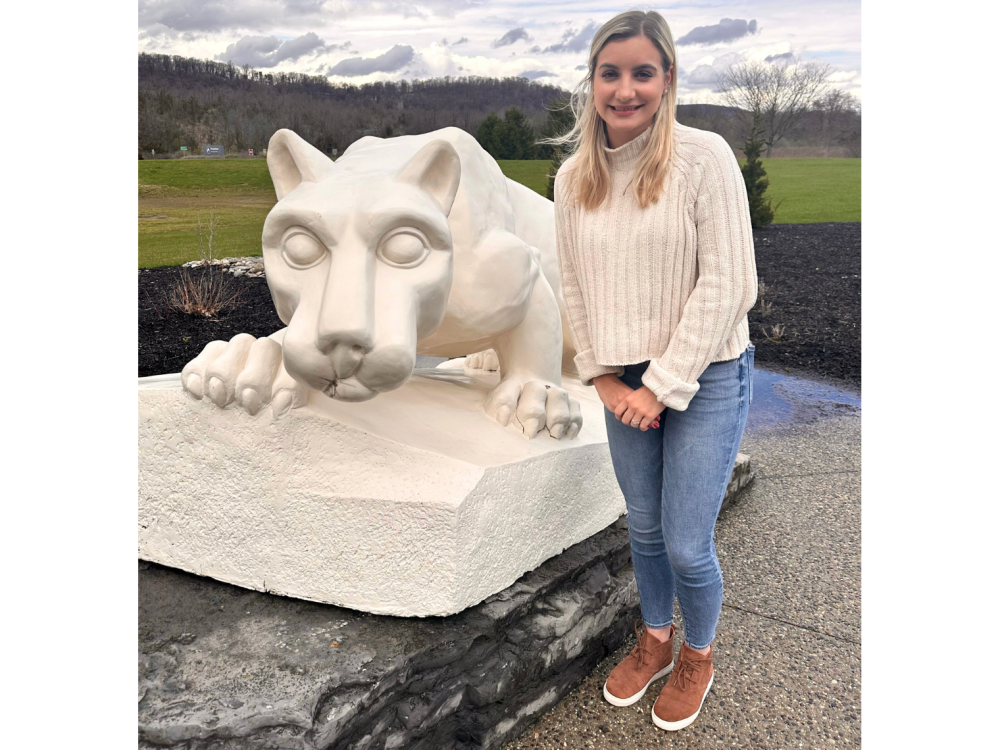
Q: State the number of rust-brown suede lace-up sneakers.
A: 2